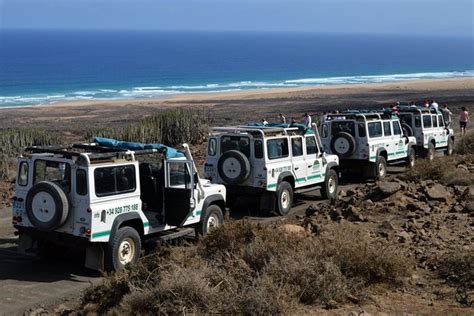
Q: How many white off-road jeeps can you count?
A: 4